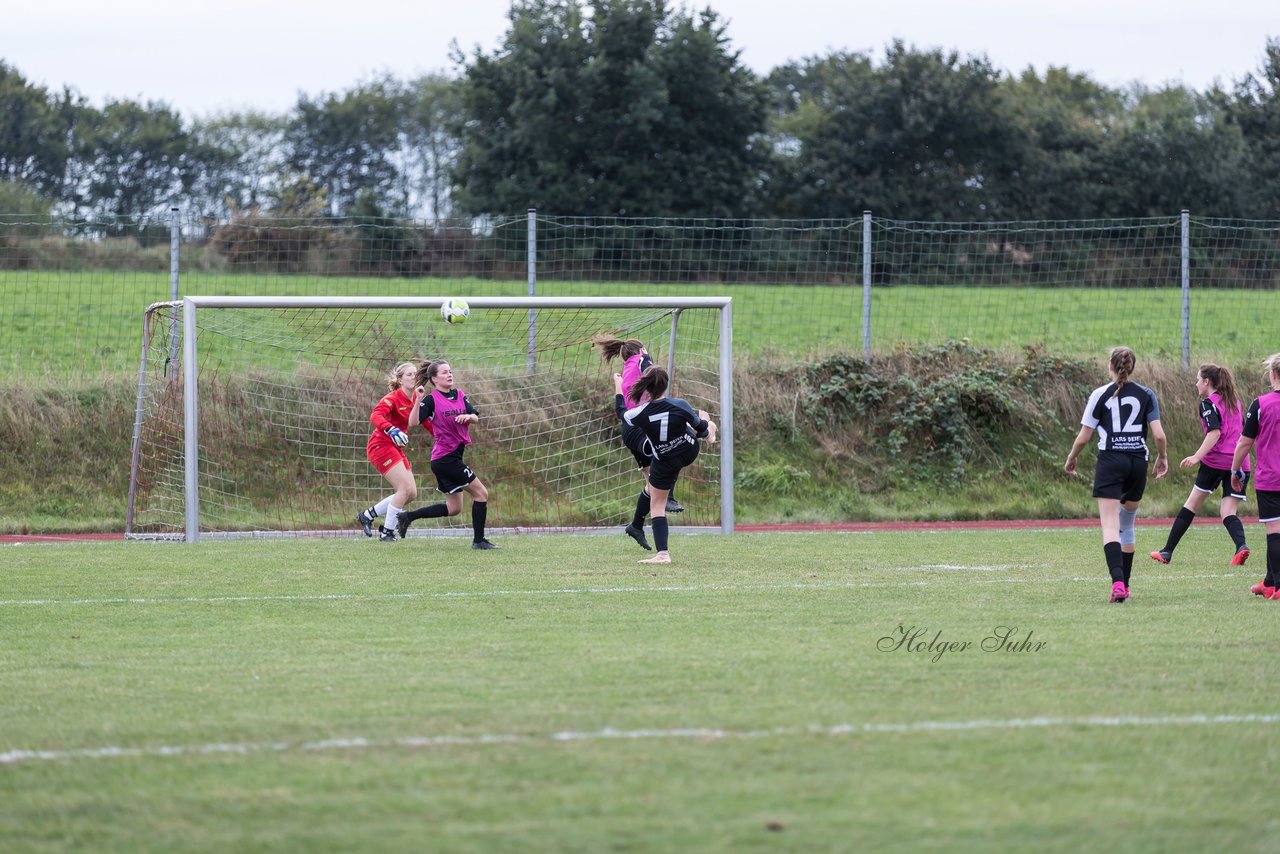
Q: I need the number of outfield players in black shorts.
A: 6